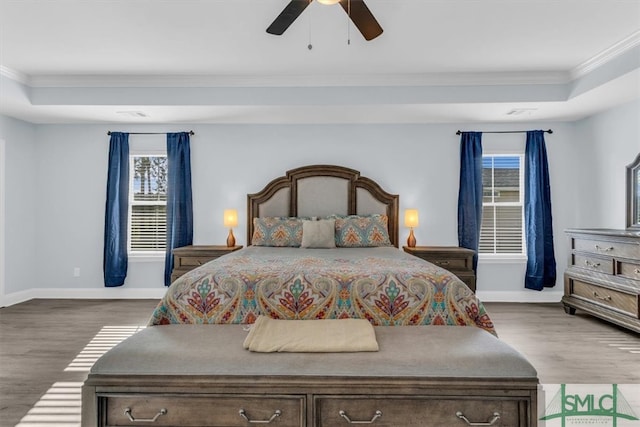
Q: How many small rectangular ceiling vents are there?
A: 2